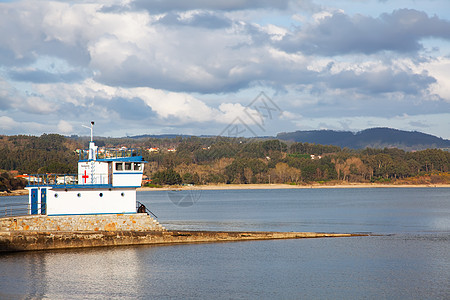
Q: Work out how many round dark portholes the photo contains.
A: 4